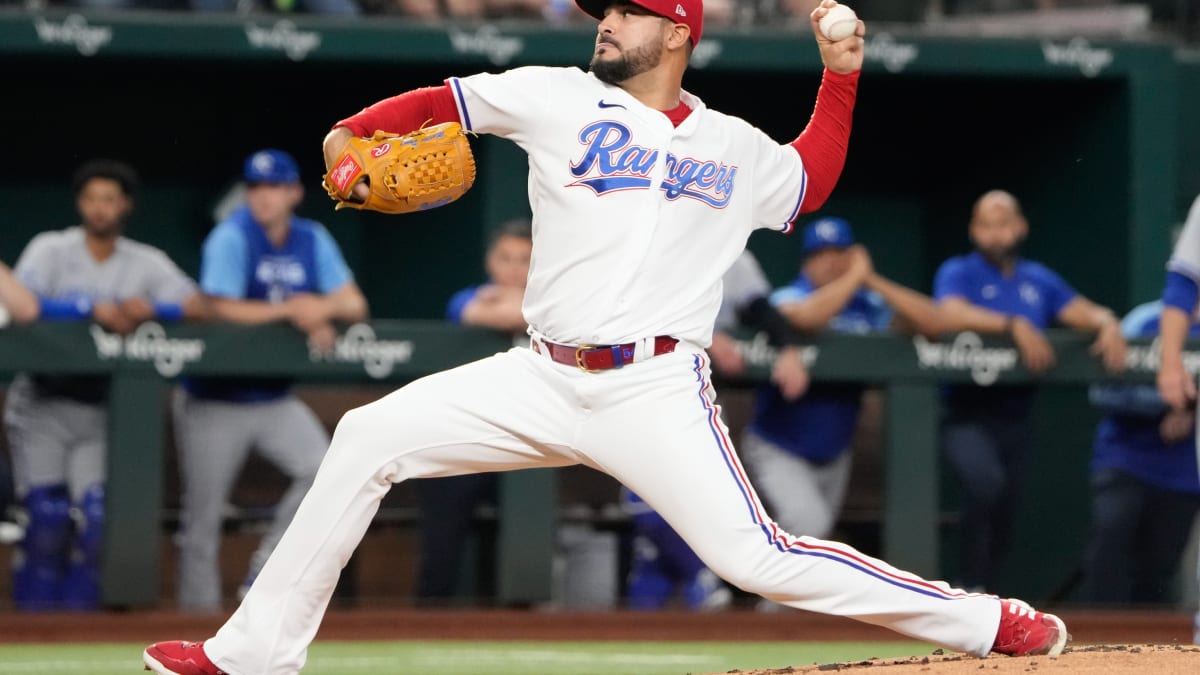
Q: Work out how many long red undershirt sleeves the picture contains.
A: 2